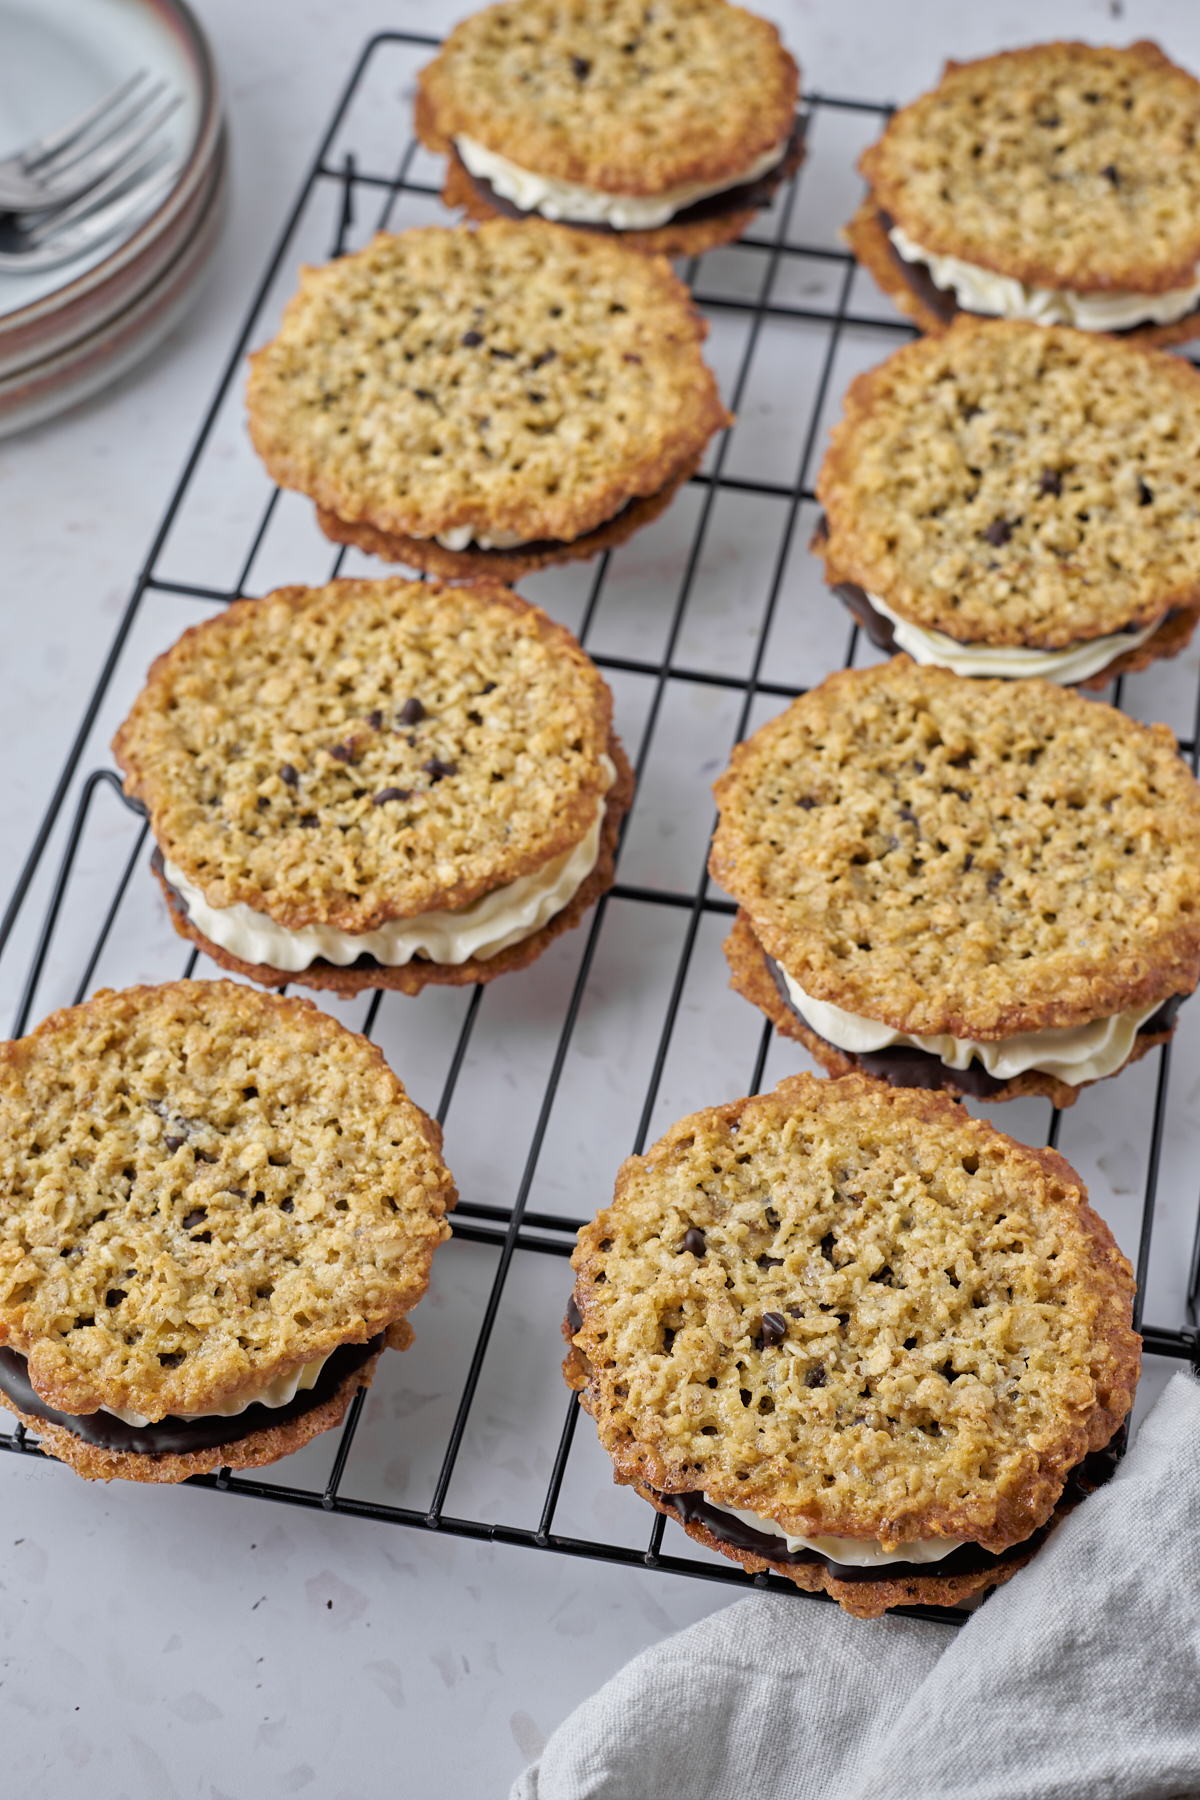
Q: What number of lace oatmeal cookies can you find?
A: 8